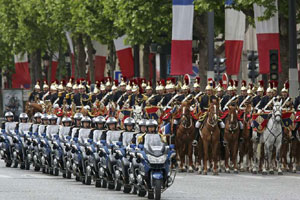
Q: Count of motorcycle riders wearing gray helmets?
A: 13